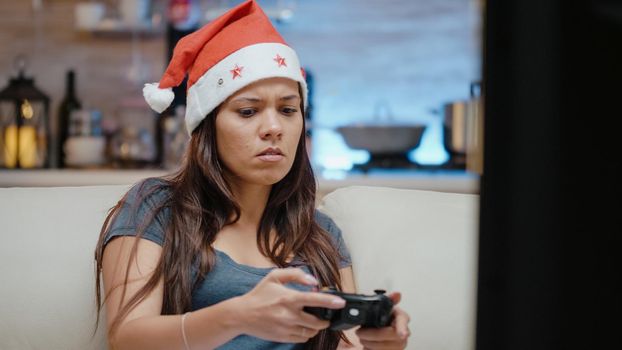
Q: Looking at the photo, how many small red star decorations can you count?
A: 2